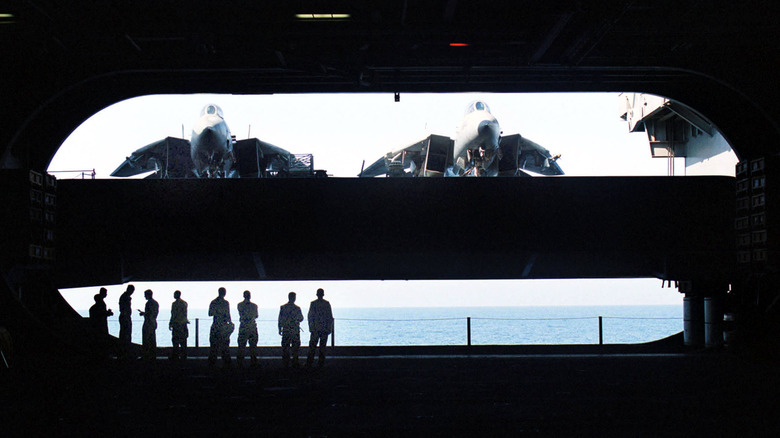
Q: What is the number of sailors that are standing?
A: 9